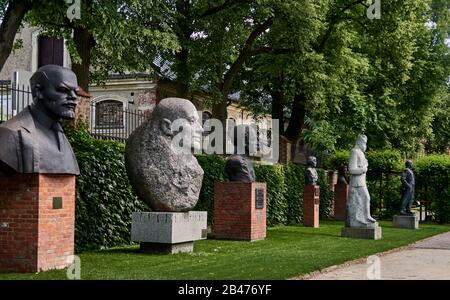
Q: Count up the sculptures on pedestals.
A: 7